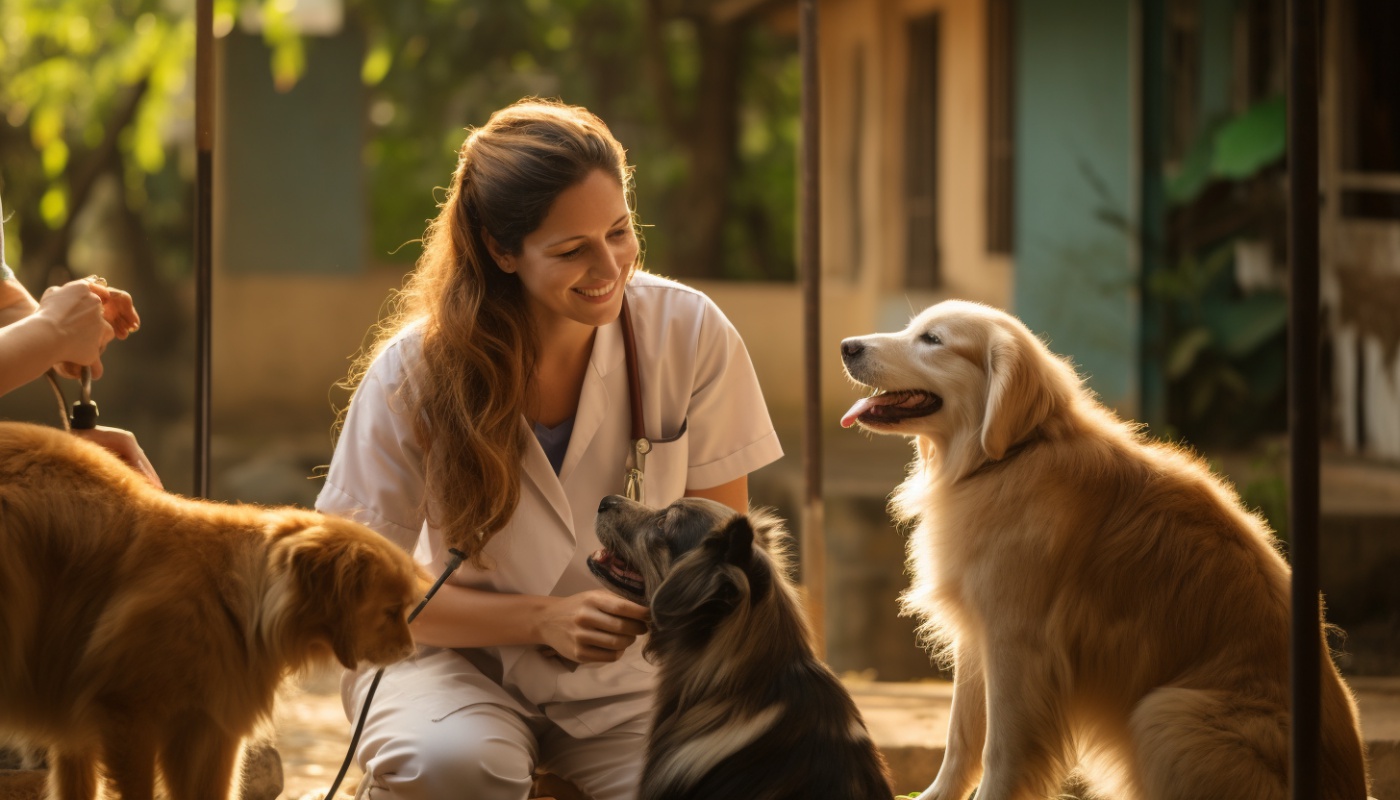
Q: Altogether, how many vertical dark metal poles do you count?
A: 3